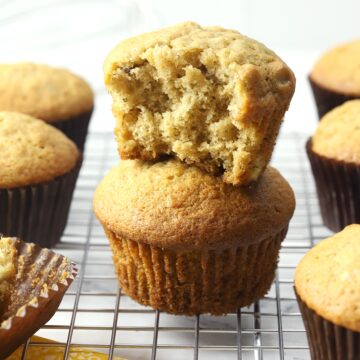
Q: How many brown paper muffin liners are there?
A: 6